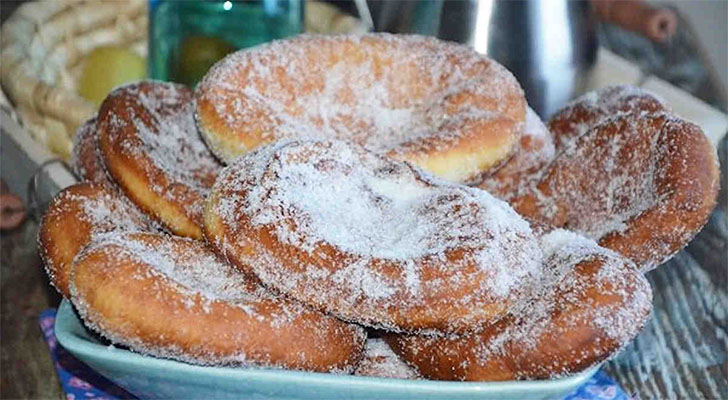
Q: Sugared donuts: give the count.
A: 11